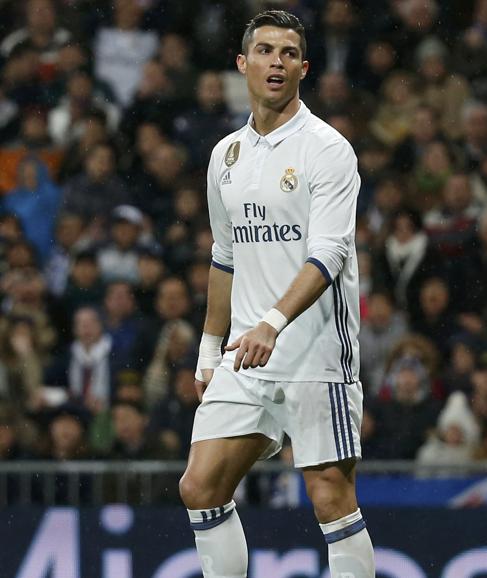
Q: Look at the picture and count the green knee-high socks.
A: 0